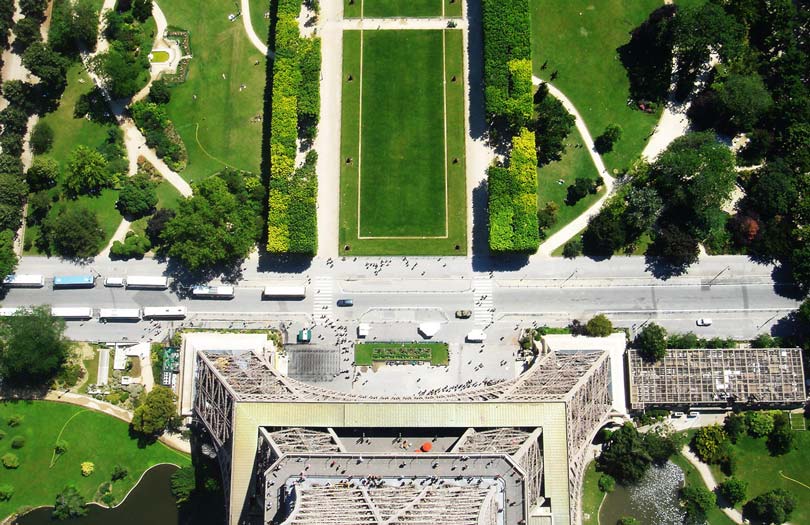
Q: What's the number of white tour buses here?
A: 8